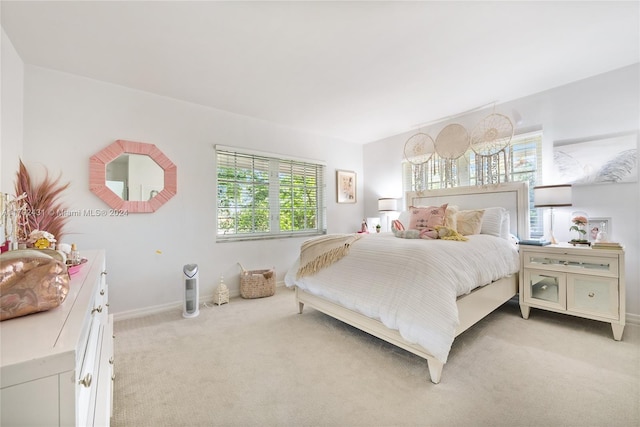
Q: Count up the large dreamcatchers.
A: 3